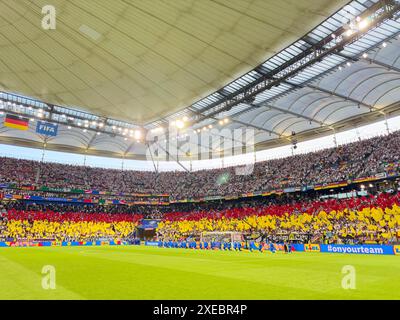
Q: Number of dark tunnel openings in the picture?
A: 1